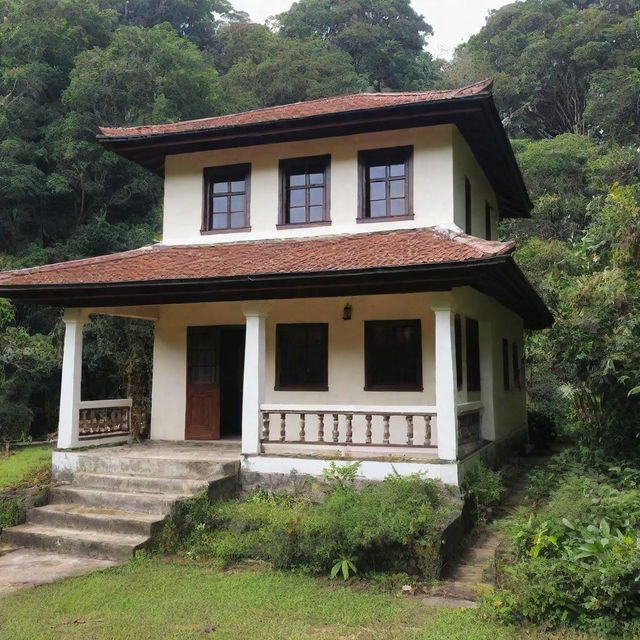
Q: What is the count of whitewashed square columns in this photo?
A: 3